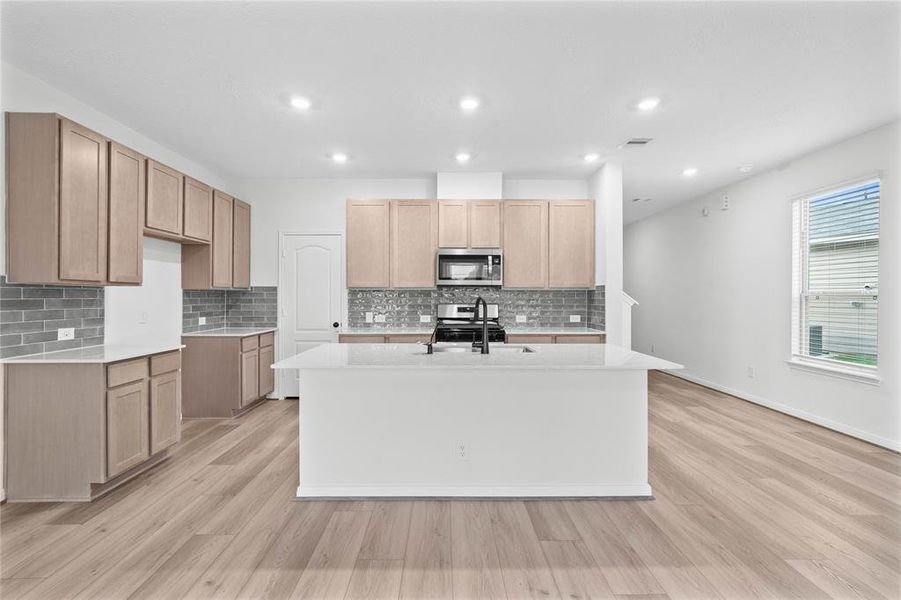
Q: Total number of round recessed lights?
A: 7